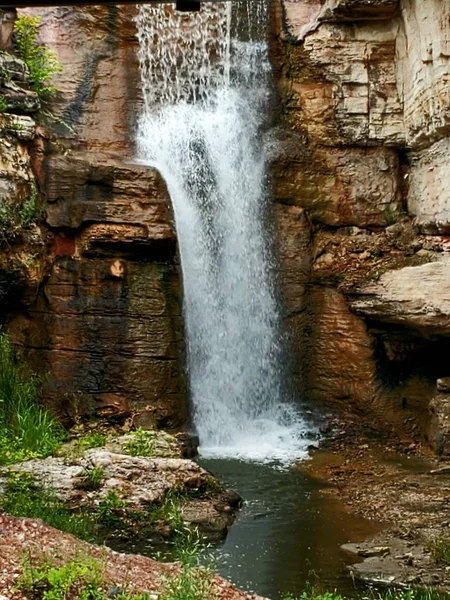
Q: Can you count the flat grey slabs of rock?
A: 2